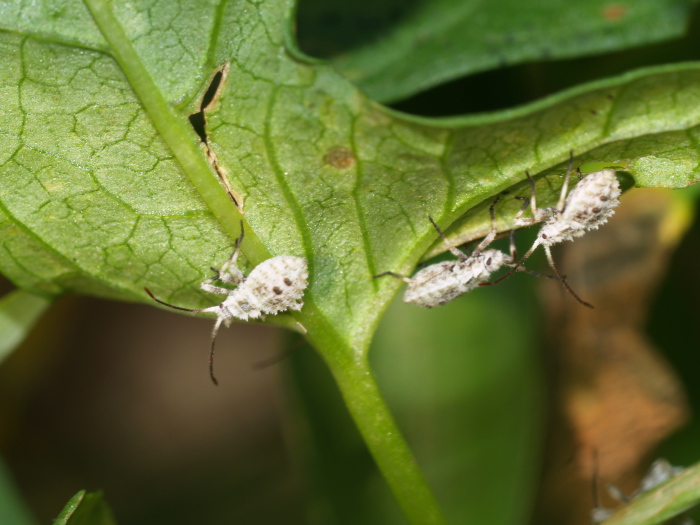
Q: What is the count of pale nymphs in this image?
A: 3